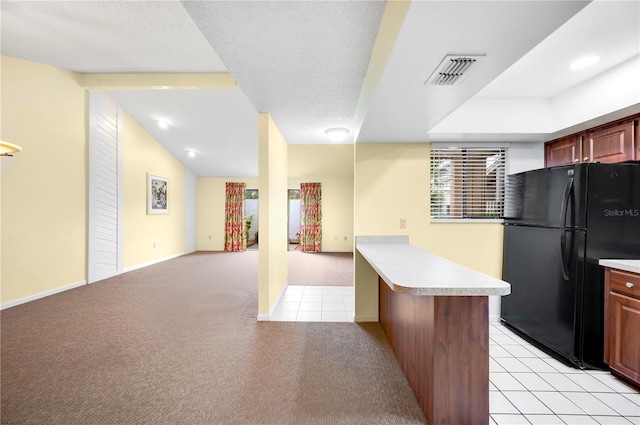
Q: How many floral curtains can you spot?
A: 2